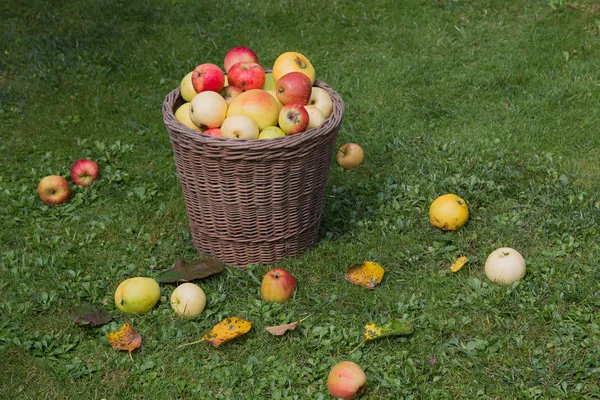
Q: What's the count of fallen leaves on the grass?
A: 8